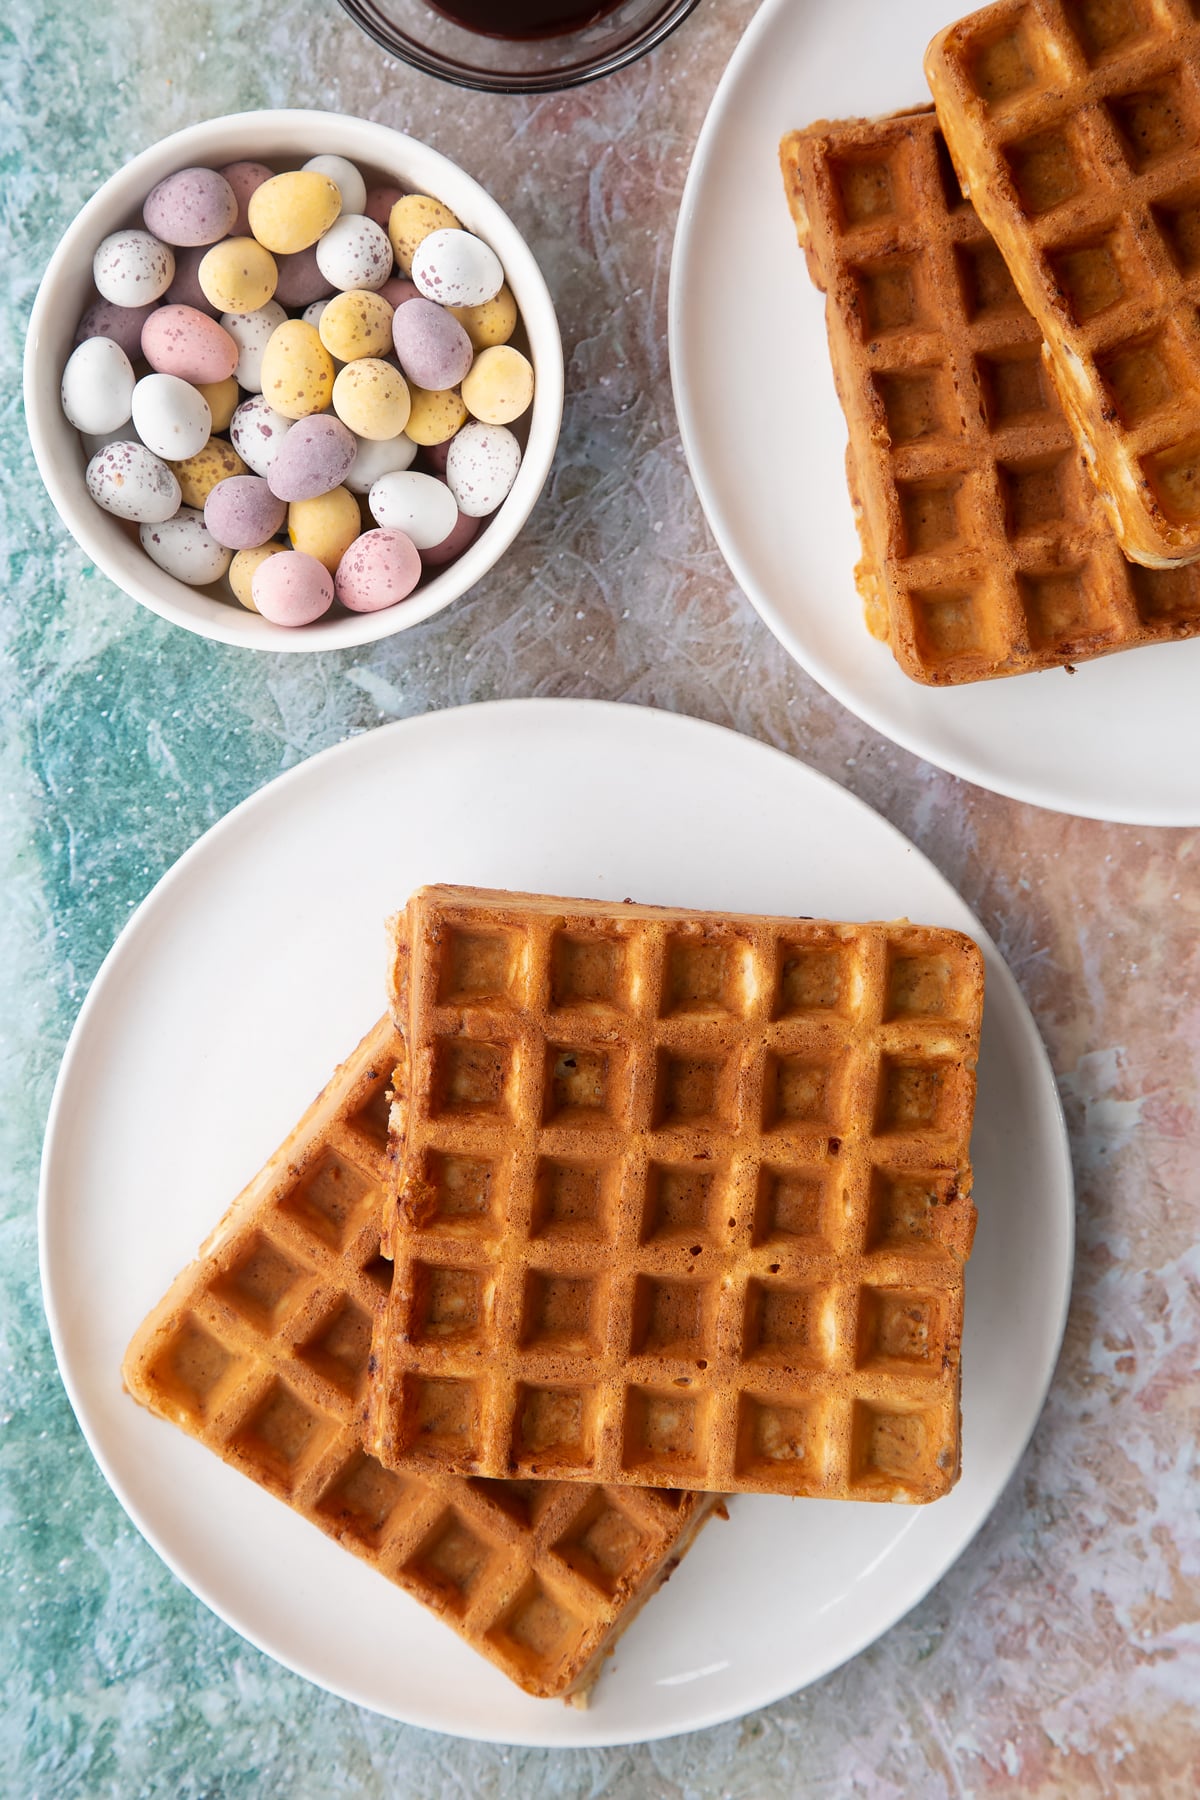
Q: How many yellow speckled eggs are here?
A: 13